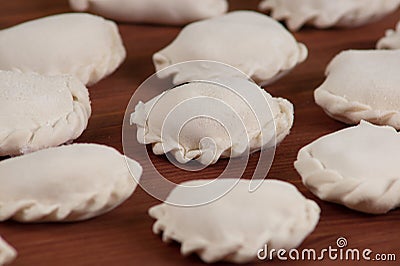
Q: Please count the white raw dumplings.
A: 12